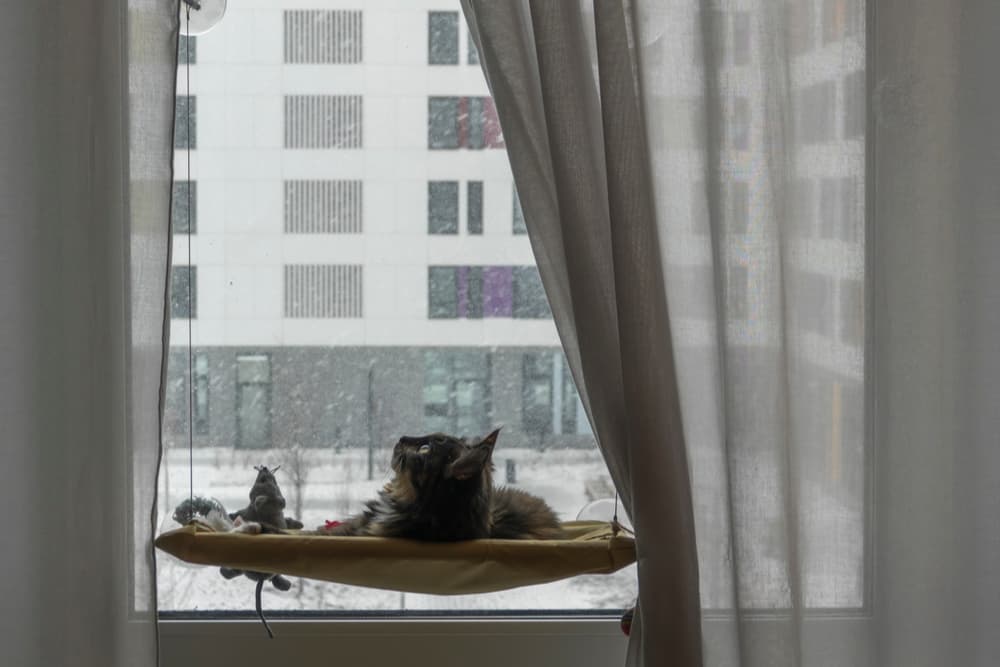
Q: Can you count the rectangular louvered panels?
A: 4